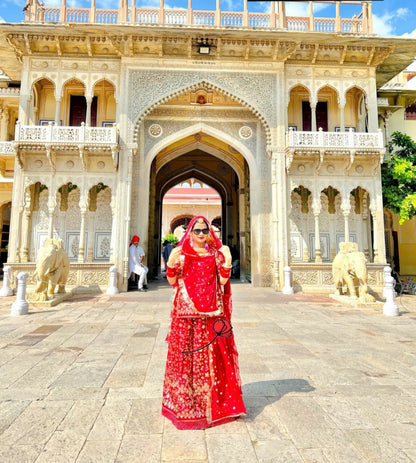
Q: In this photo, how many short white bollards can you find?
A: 6